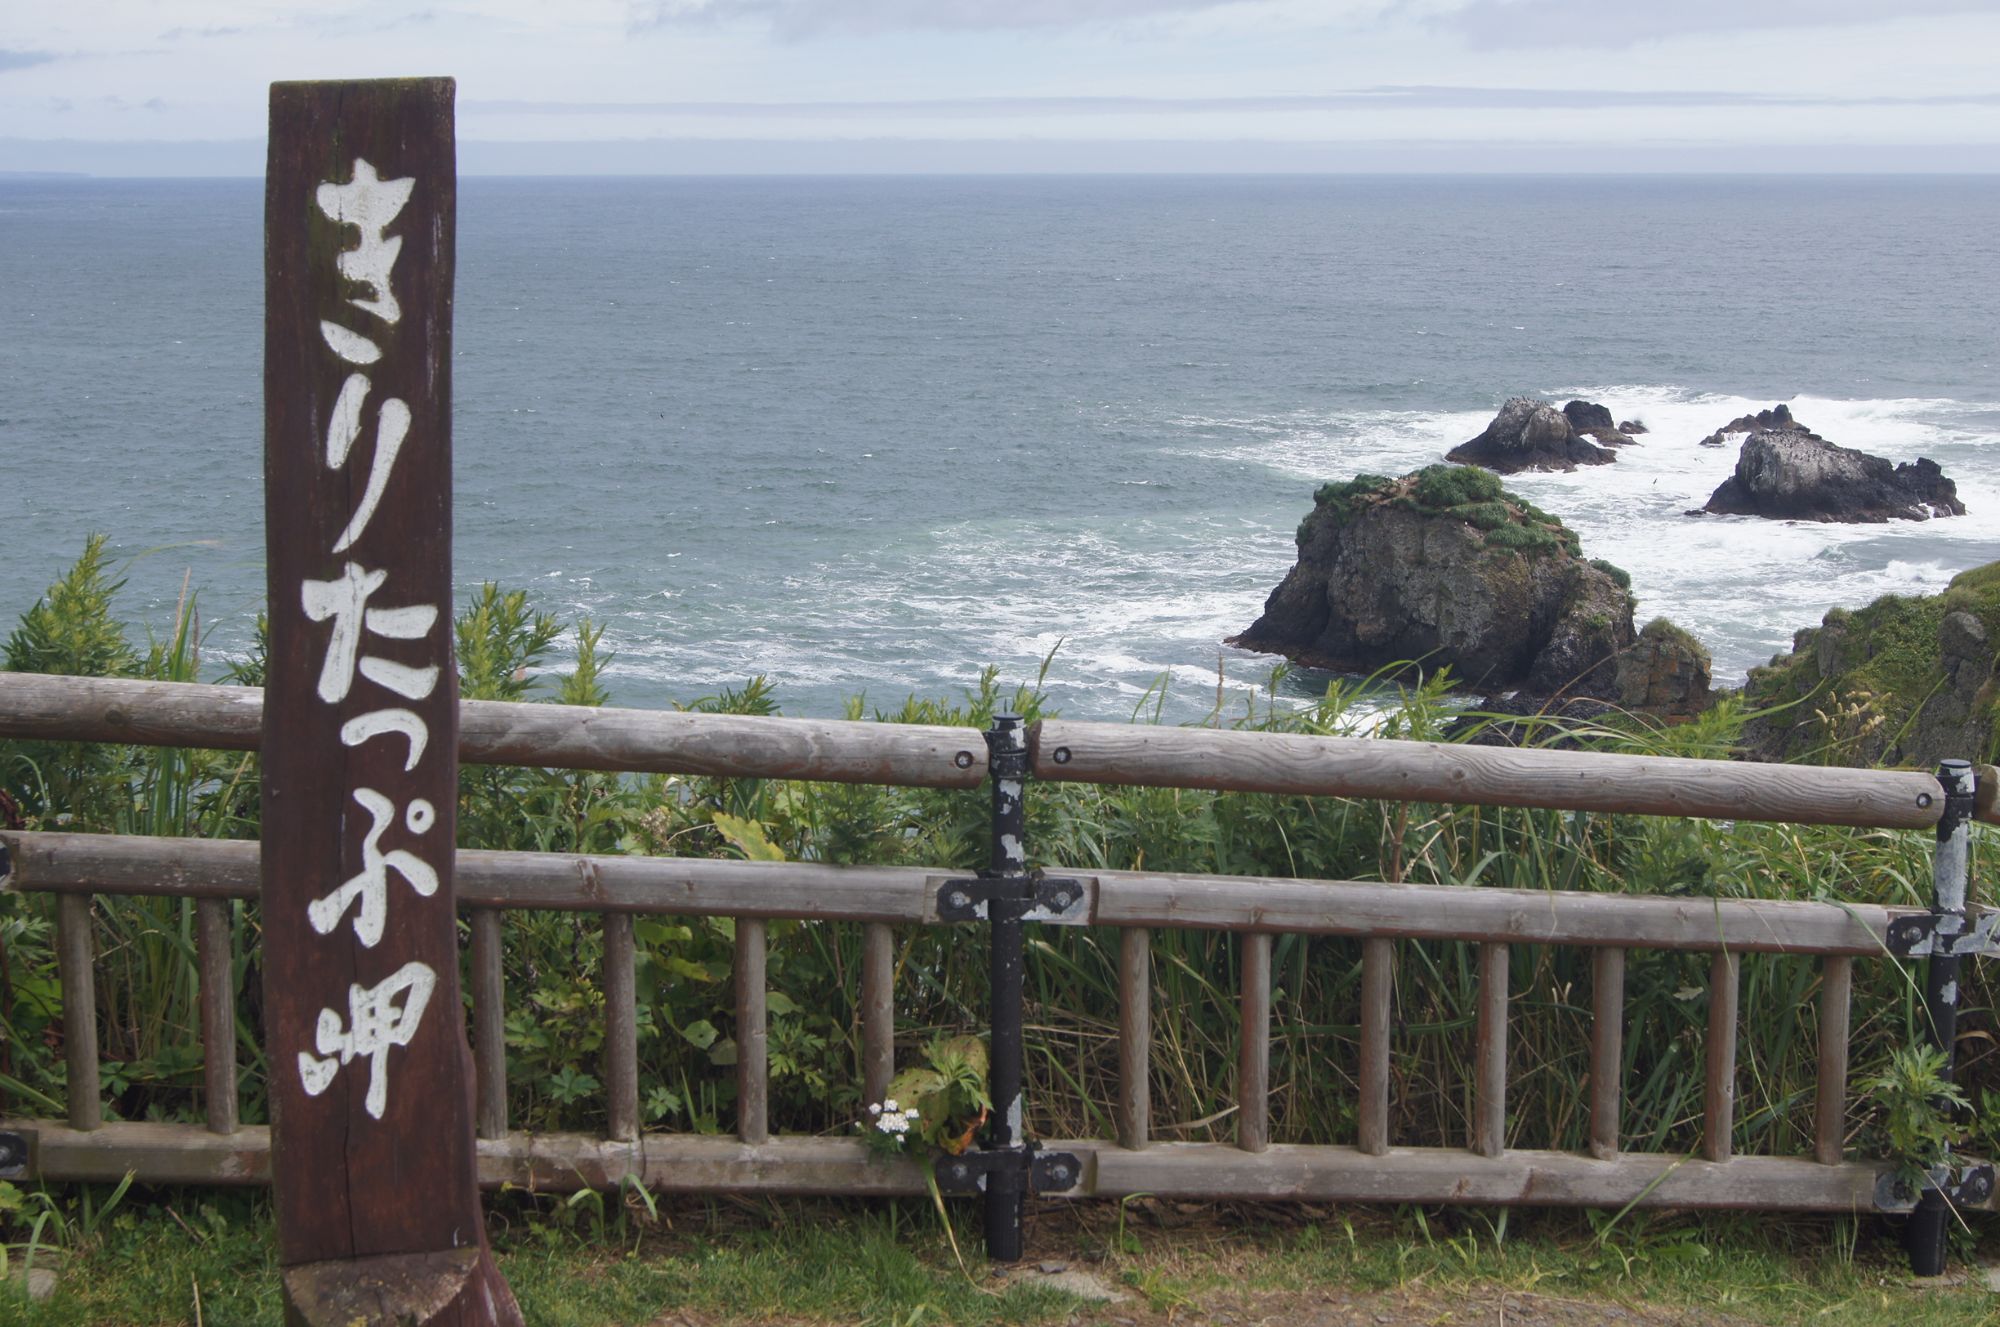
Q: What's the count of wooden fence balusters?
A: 13